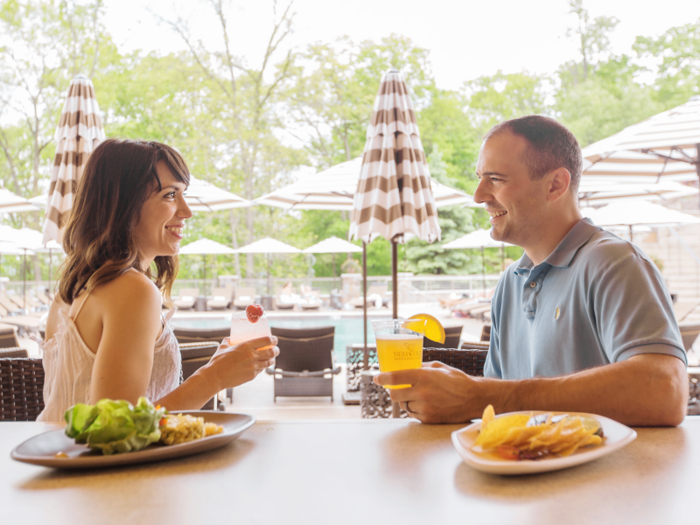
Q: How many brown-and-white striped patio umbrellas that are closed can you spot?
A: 2